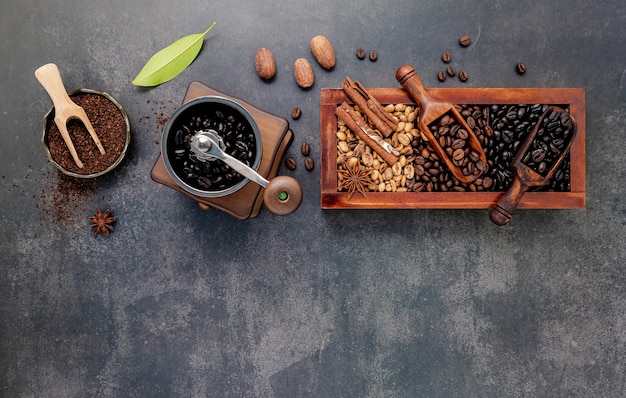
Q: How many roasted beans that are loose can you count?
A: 12